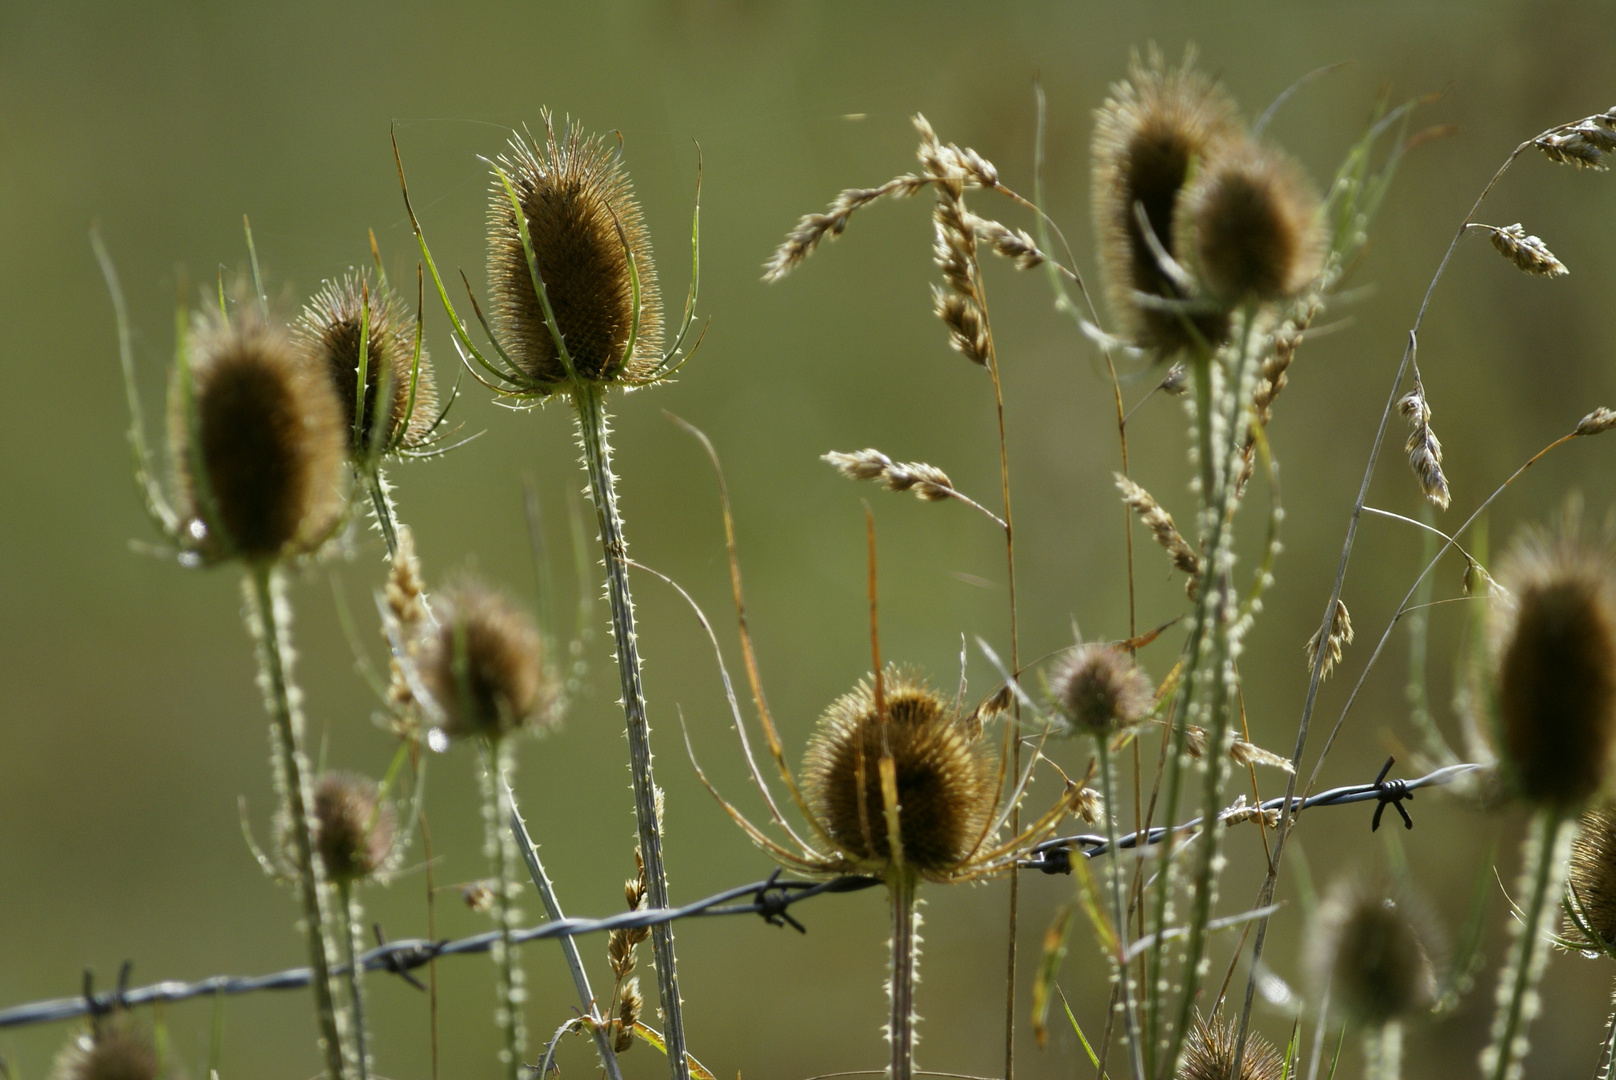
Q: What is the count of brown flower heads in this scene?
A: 14